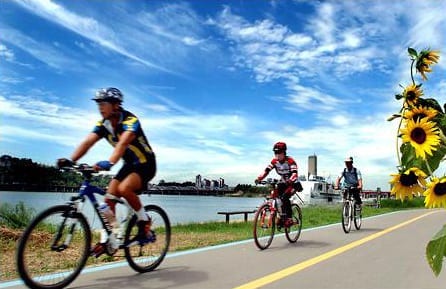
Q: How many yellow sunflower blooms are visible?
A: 6